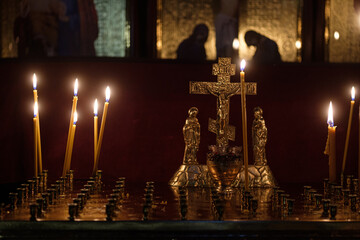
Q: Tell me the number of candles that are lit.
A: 9